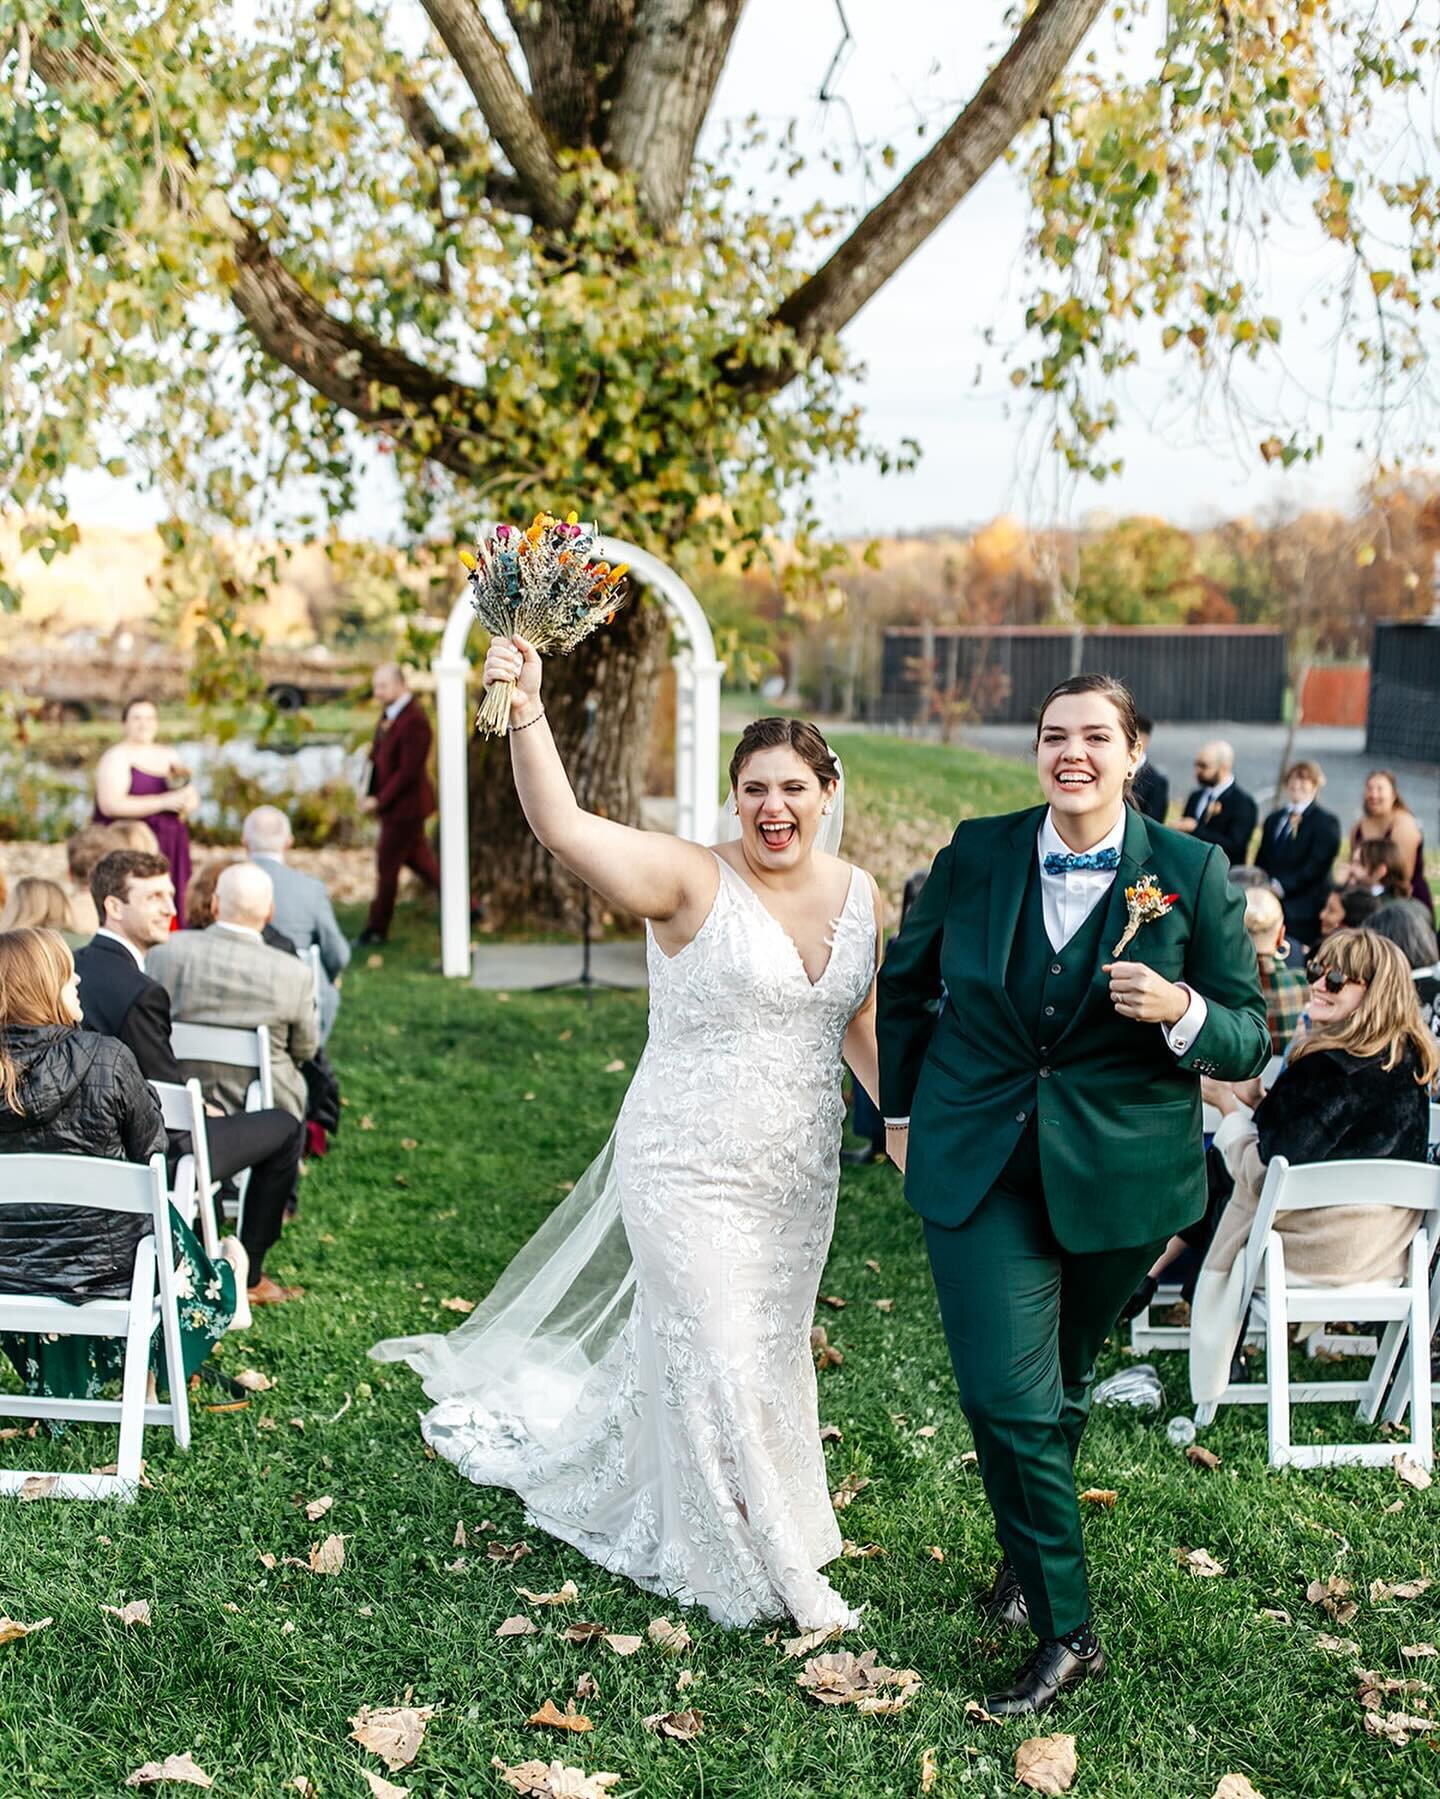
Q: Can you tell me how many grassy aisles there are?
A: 1